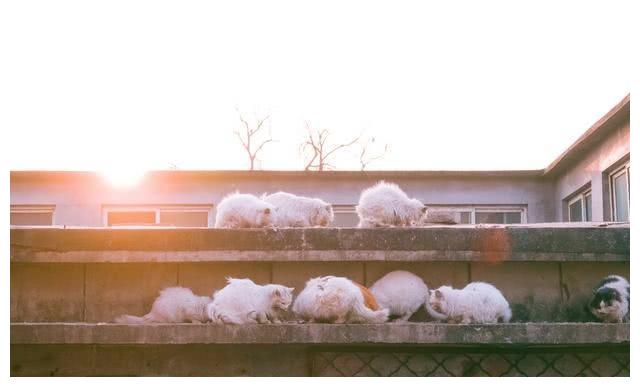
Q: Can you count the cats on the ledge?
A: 9